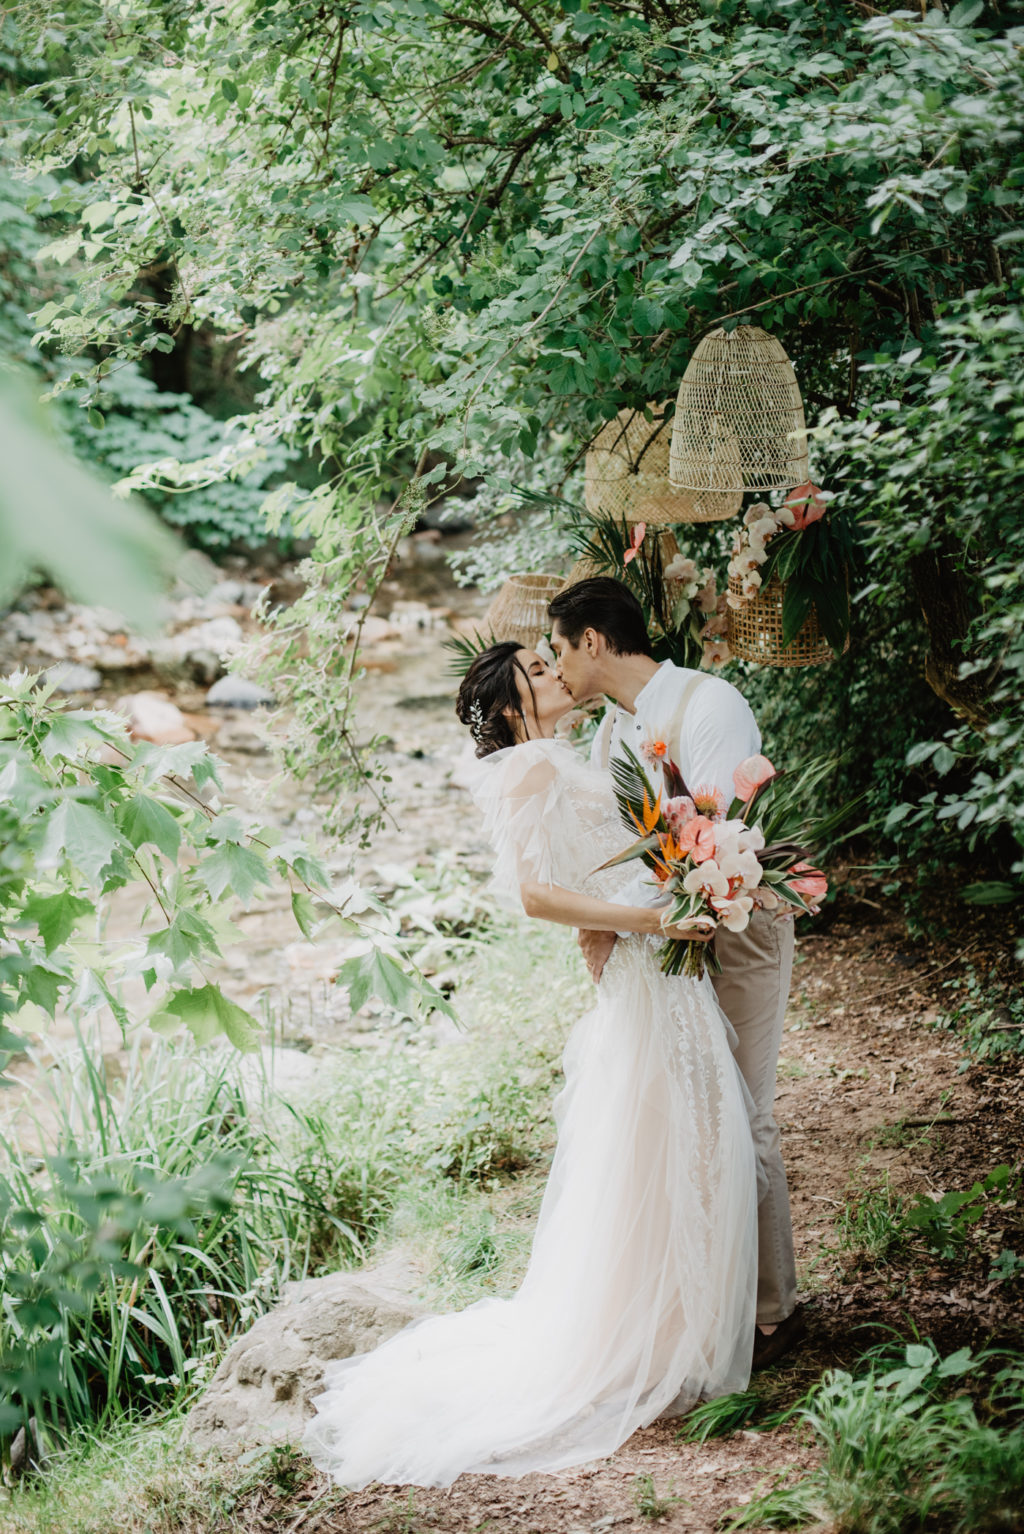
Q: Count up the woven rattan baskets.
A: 5